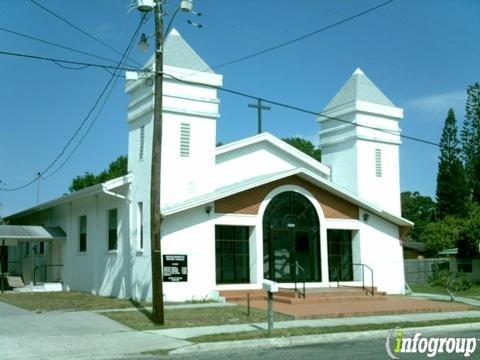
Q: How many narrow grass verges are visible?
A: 1